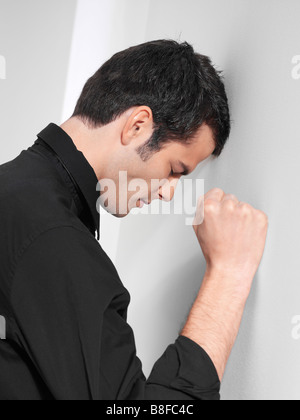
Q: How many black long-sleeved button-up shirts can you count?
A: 1